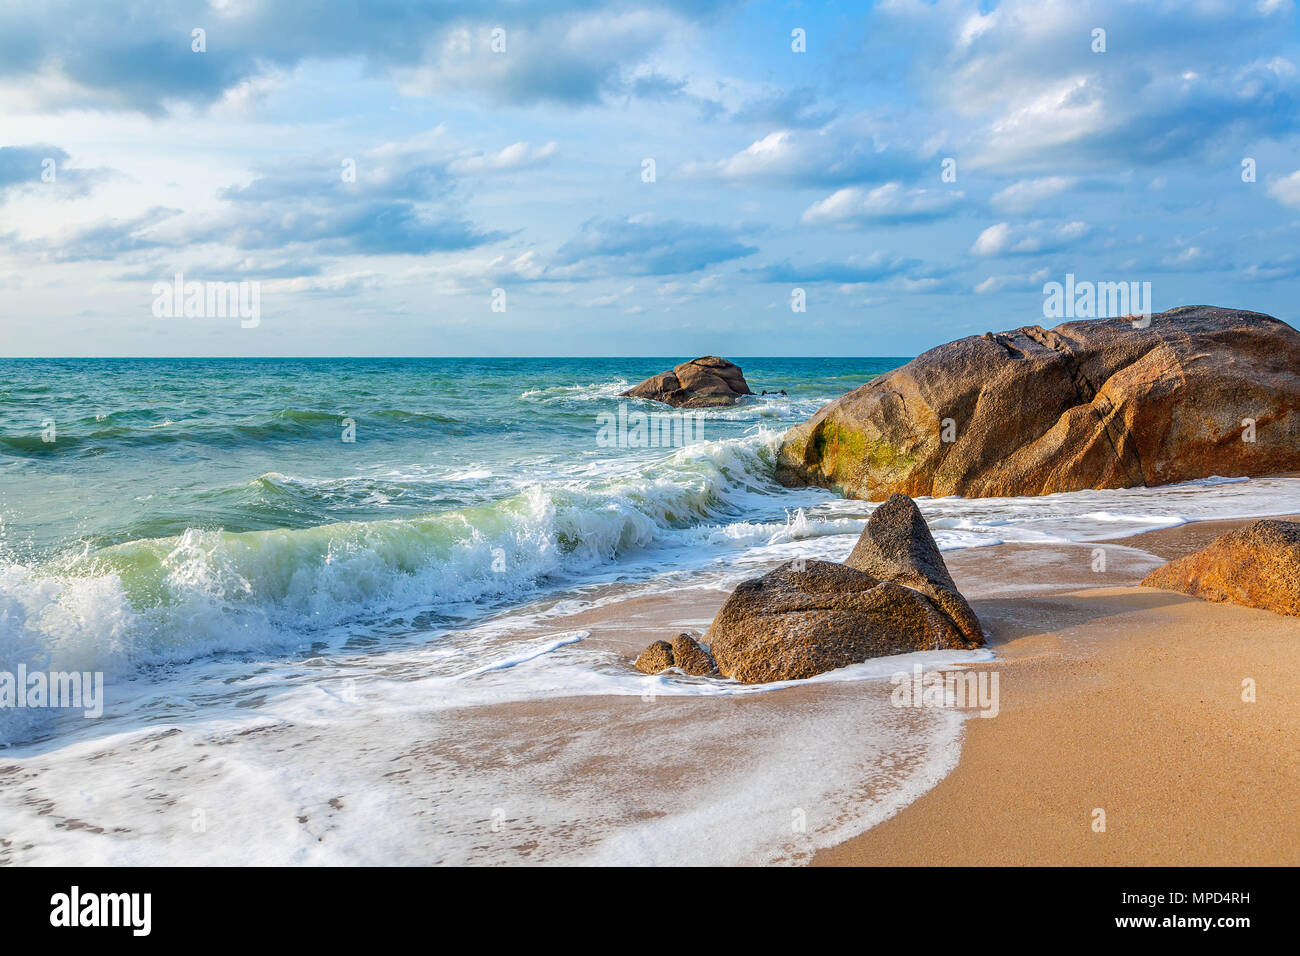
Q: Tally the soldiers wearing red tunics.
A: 0